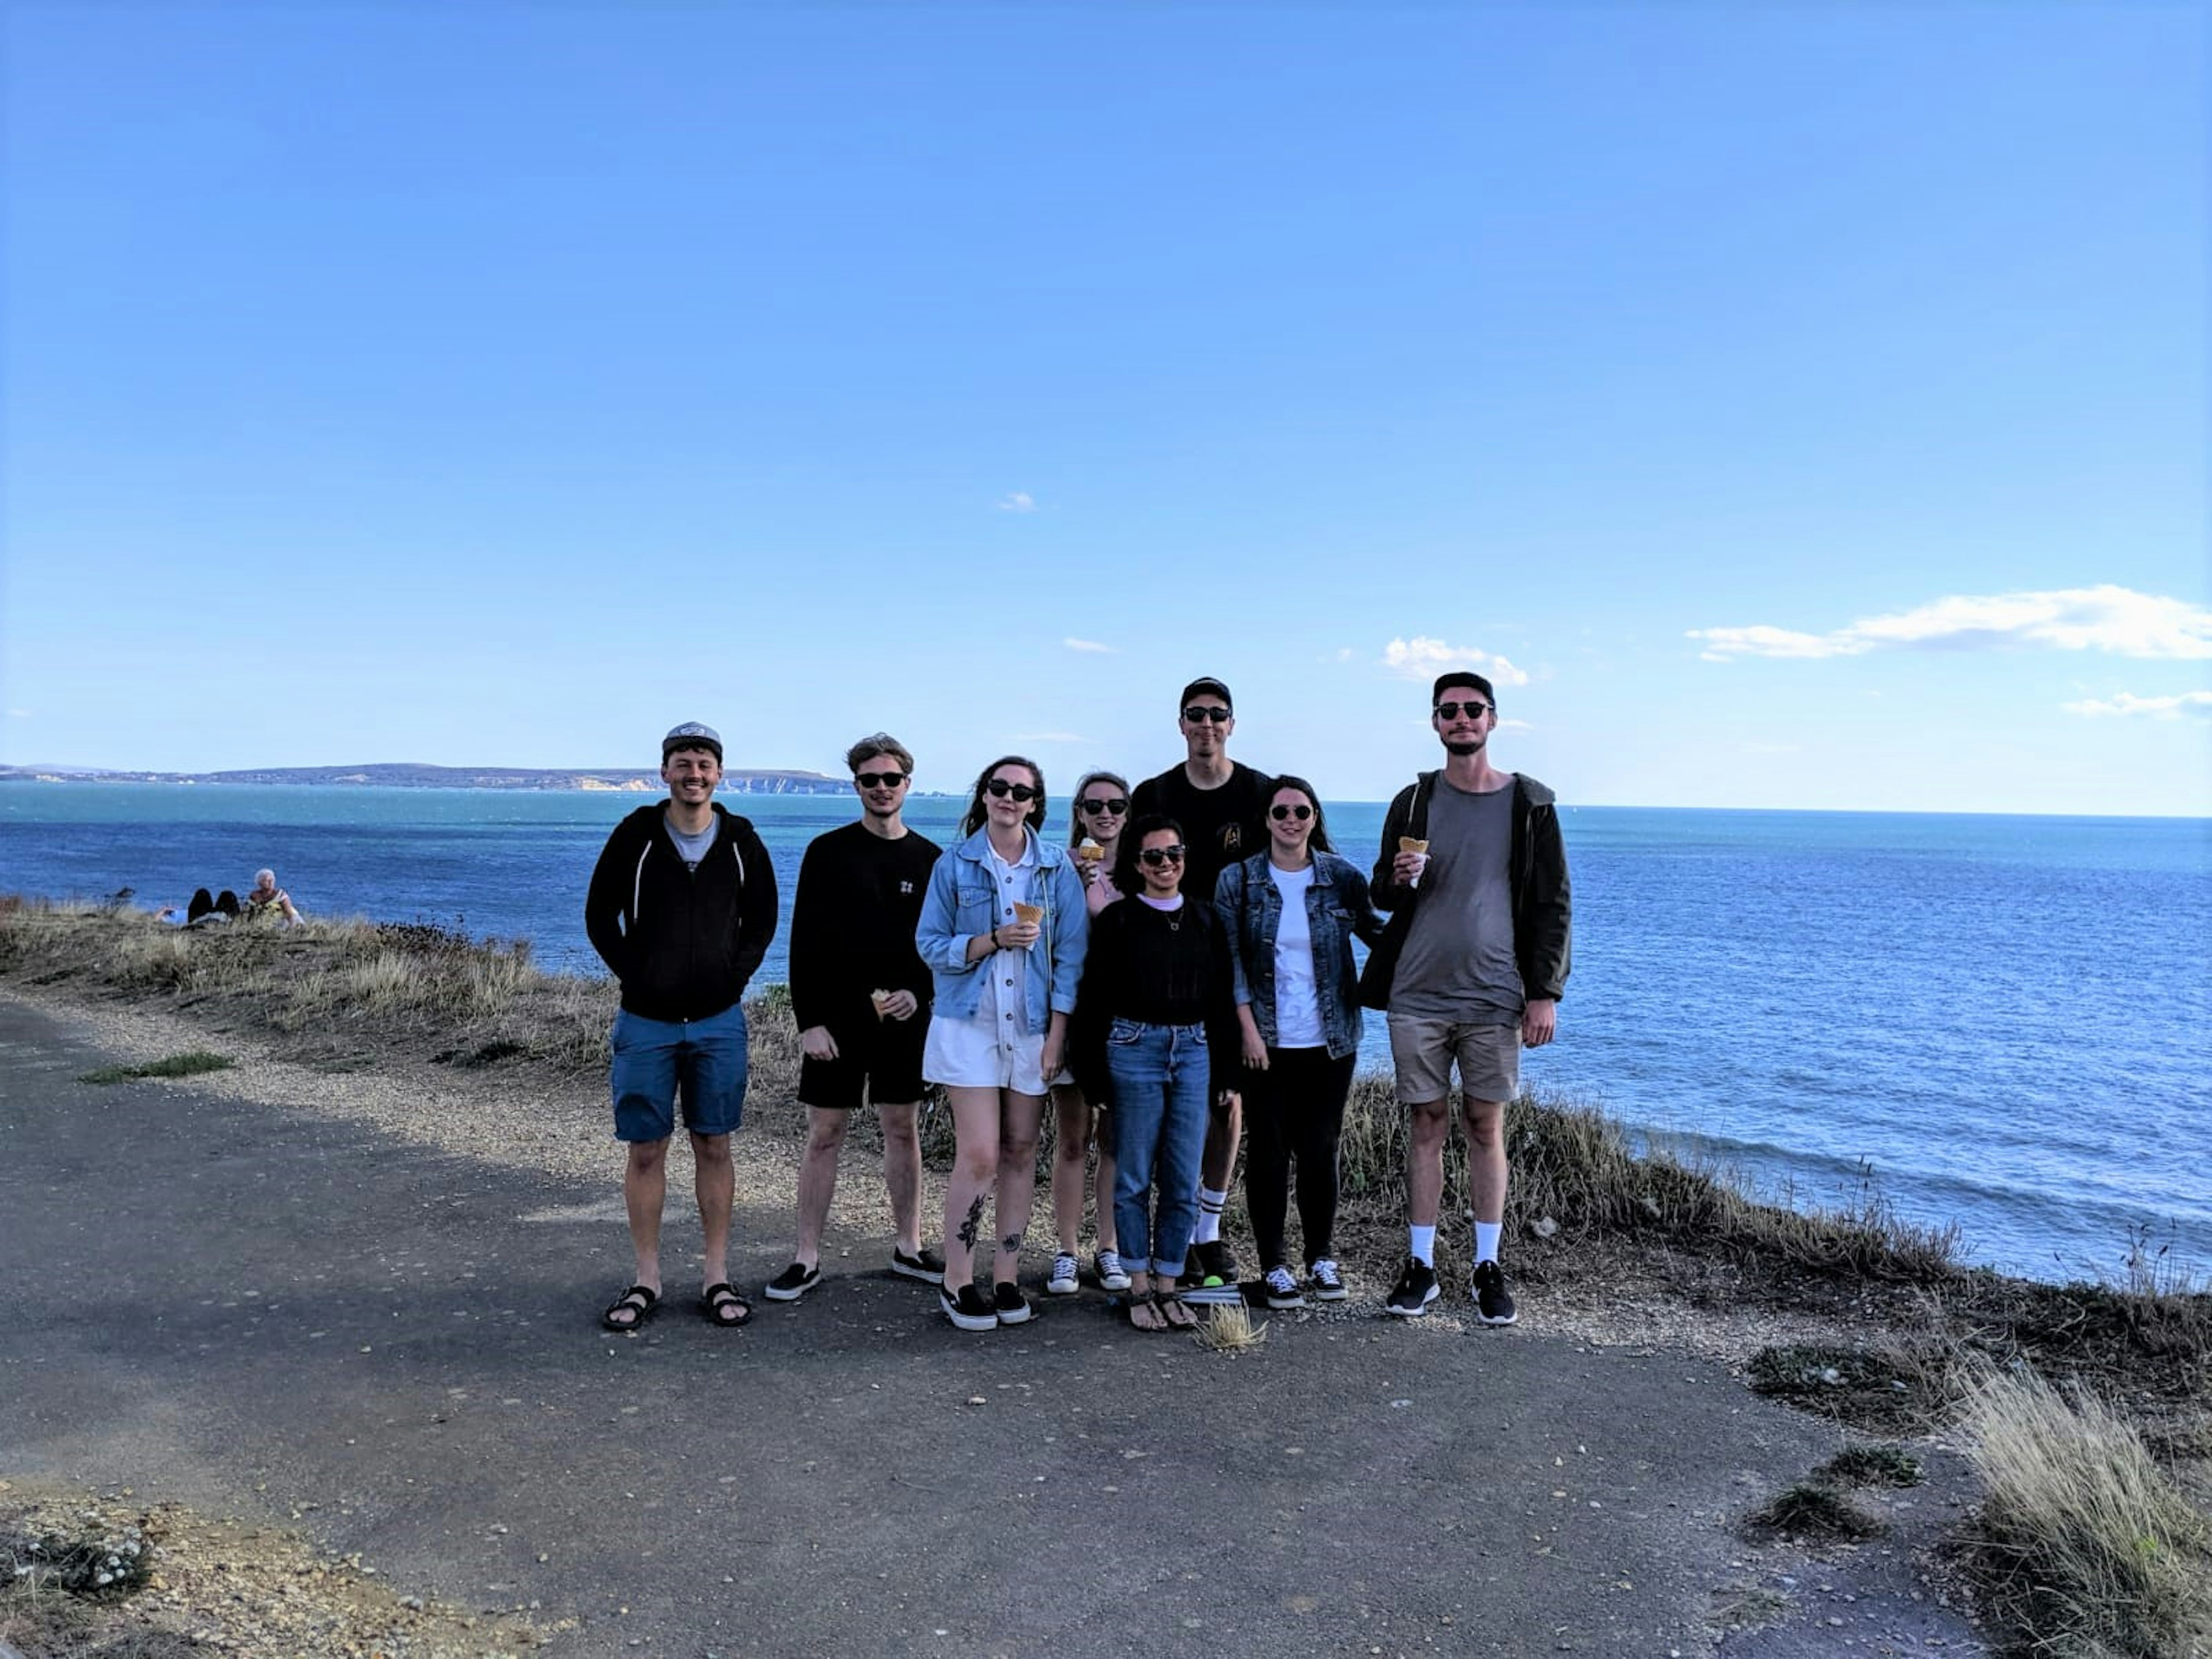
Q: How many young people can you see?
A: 8